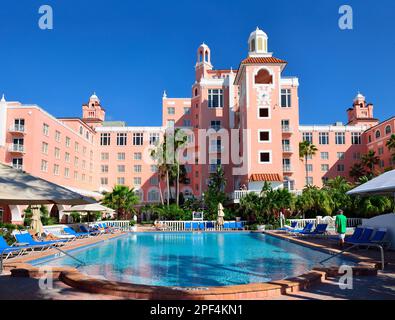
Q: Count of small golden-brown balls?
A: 0